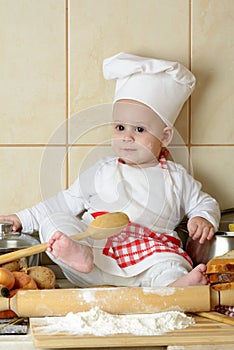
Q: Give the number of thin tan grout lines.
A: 3